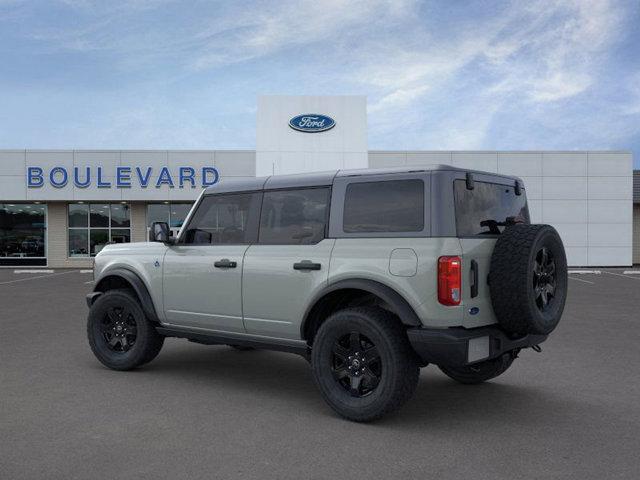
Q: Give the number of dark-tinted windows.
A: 4